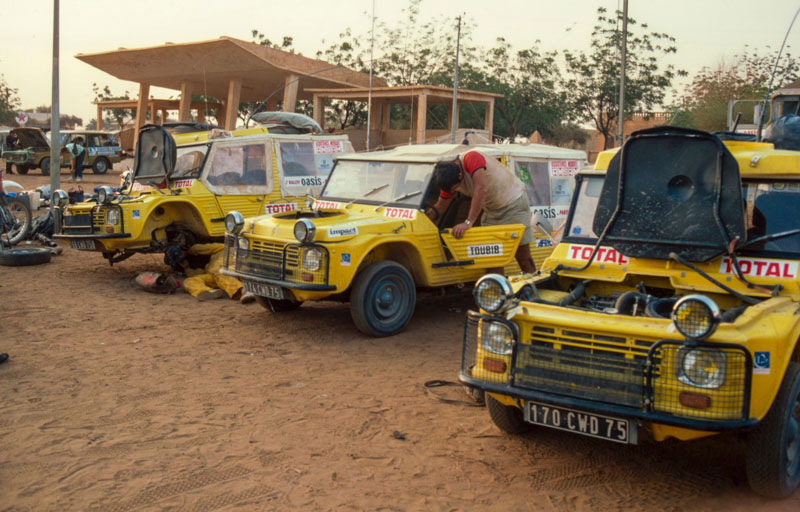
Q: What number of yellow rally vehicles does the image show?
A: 3